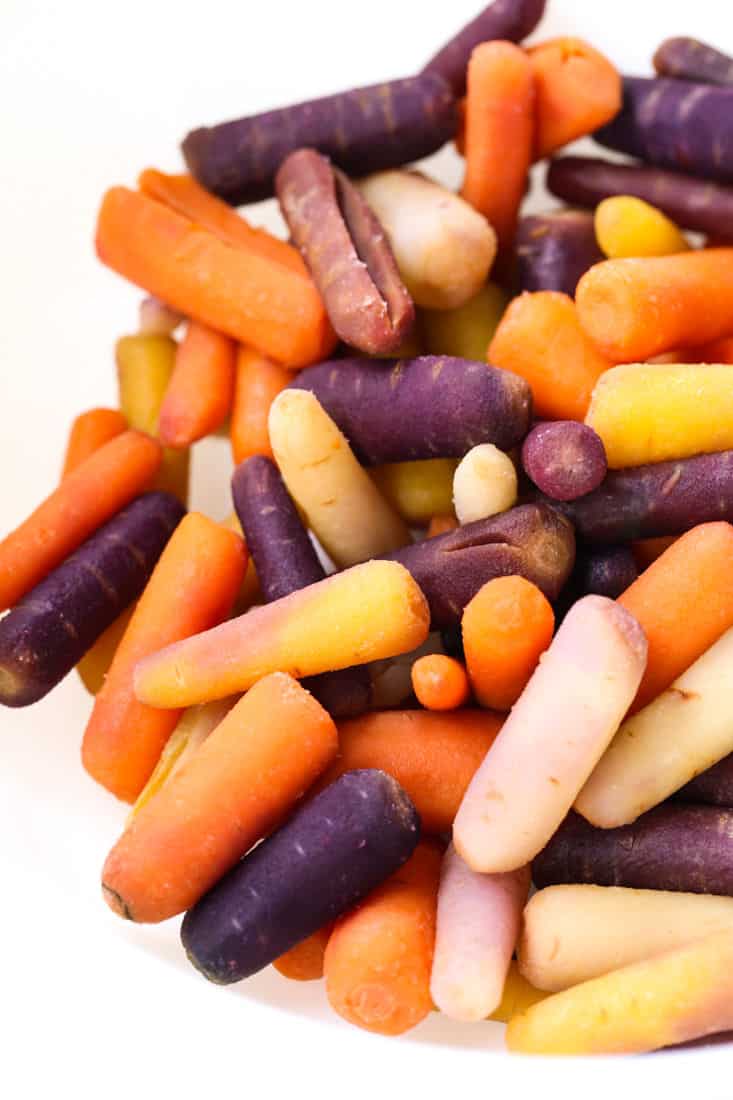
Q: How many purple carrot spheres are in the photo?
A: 1